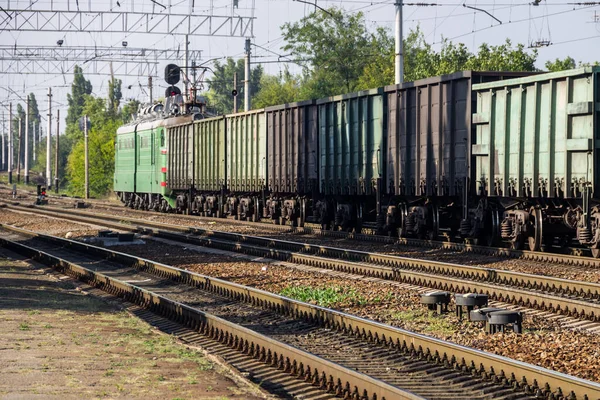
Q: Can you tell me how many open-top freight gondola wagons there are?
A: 7